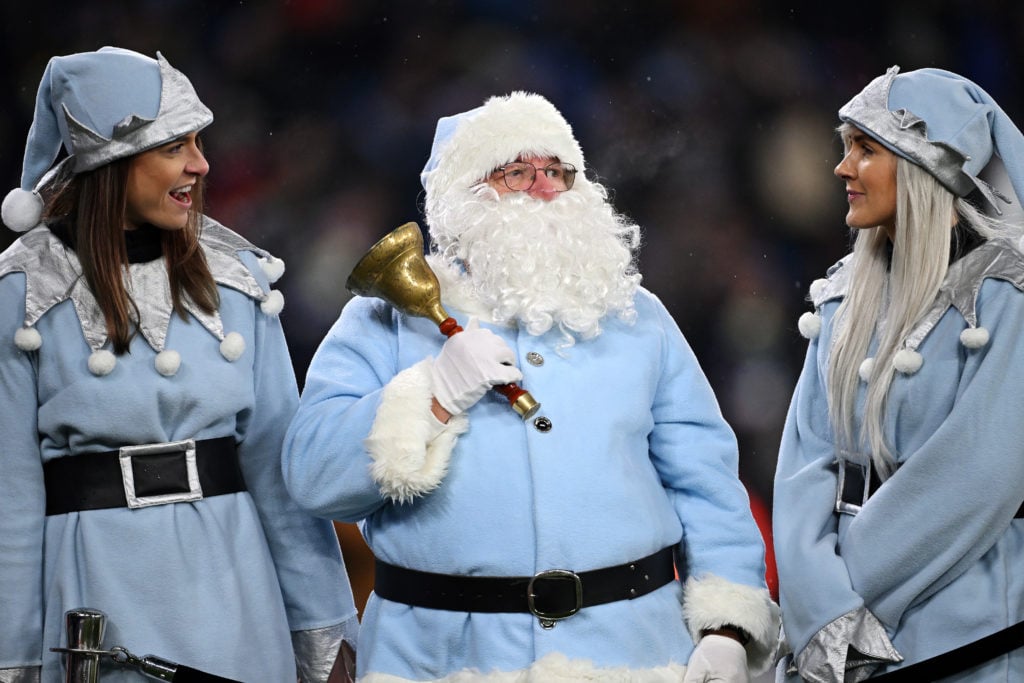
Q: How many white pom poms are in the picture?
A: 12